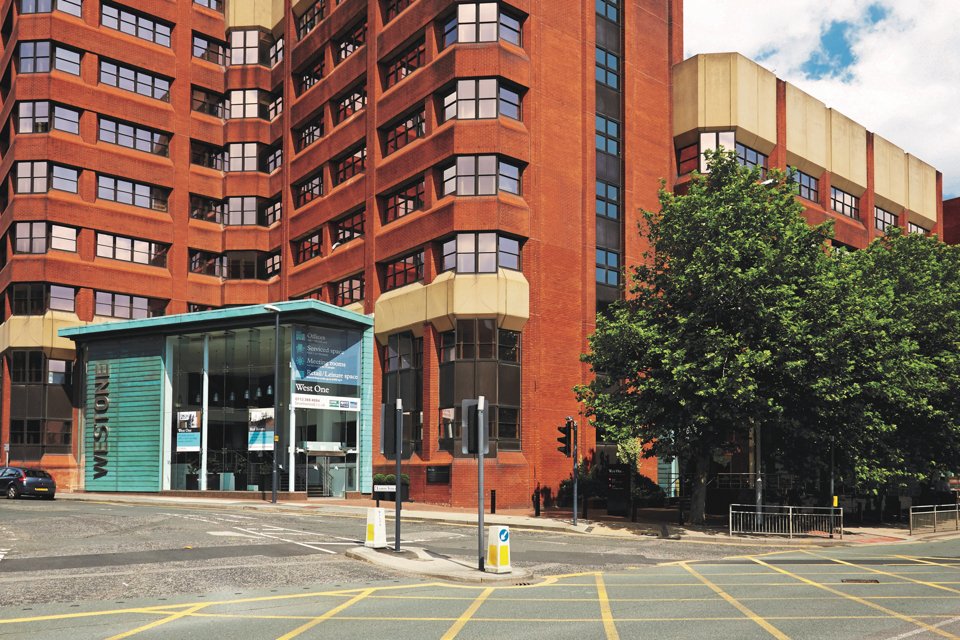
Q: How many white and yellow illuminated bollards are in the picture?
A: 2